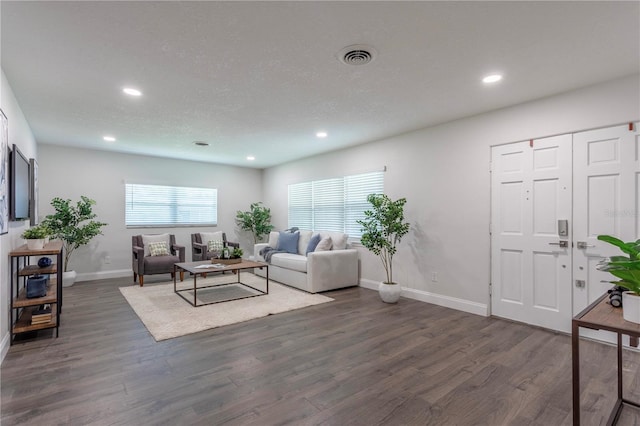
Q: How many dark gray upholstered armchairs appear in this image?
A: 2